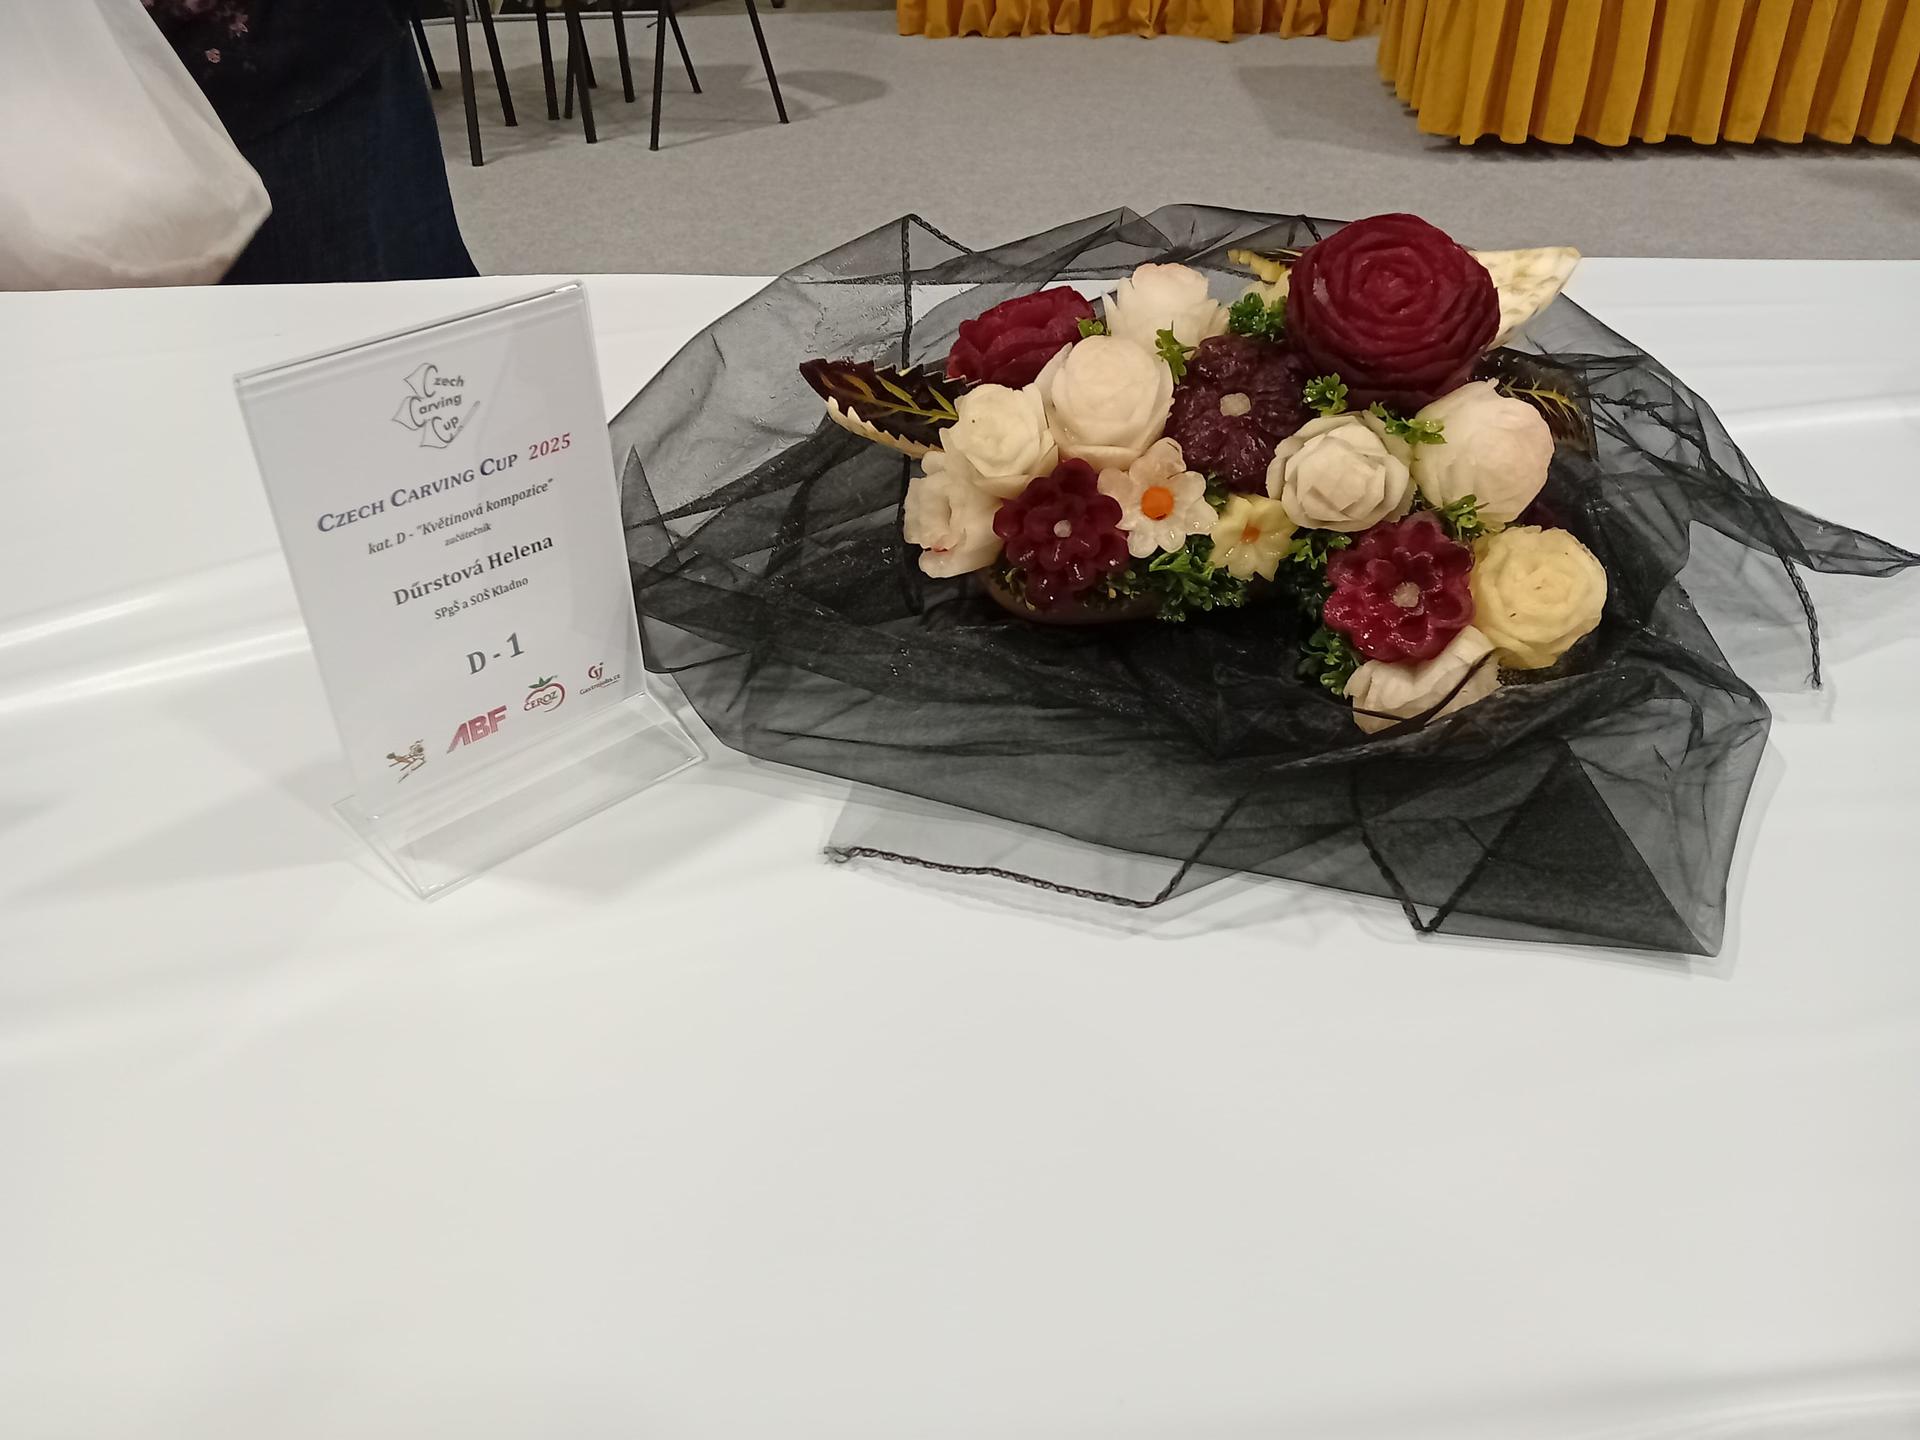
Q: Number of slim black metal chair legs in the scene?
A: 11